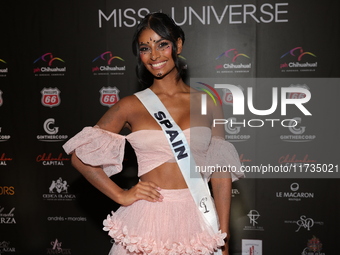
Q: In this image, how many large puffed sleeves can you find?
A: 2